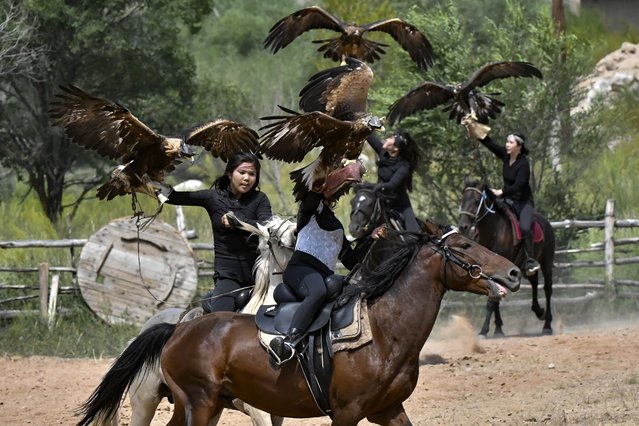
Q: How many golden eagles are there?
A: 4